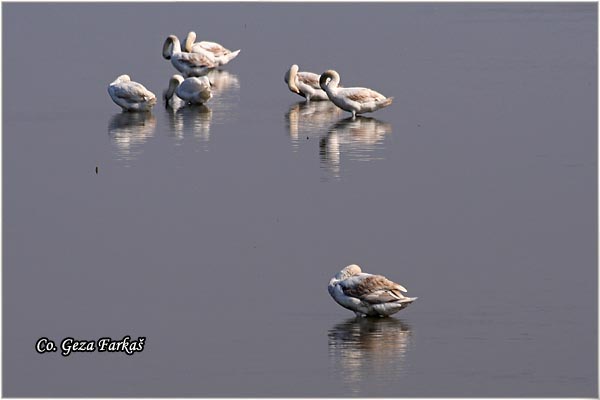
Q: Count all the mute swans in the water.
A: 7